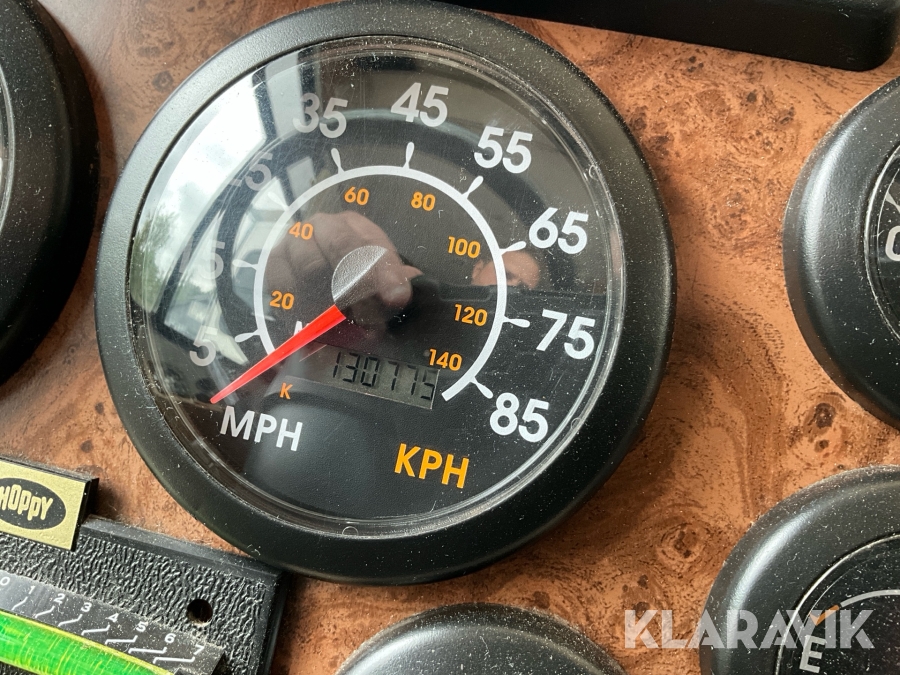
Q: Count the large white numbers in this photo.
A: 9